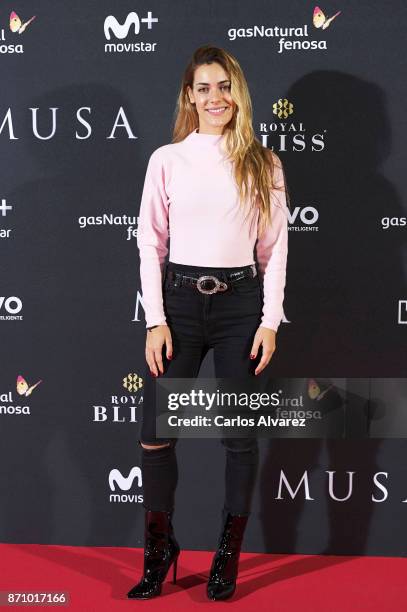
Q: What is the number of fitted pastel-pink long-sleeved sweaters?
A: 1